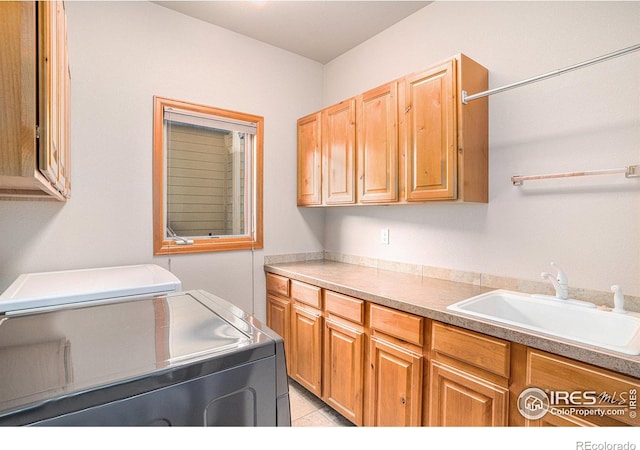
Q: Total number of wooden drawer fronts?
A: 6